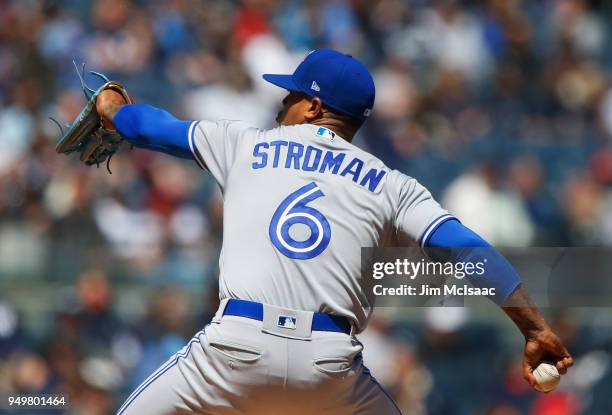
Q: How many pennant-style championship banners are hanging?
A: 0